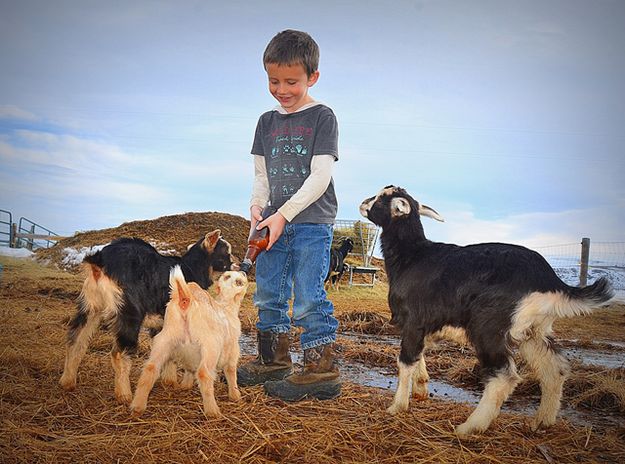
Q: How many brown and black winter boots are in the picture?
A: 2